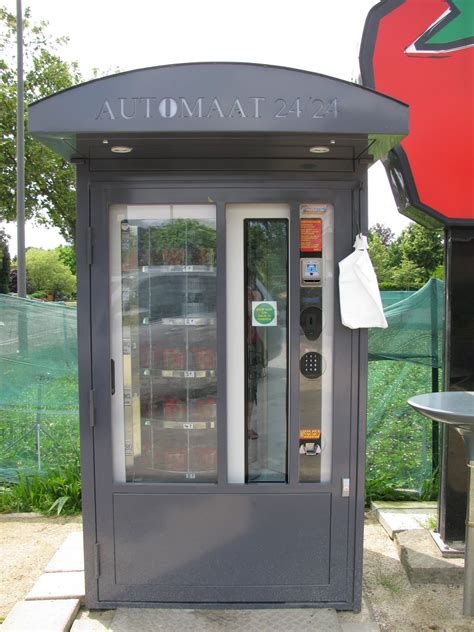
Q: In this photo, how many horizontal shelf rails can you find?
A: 5